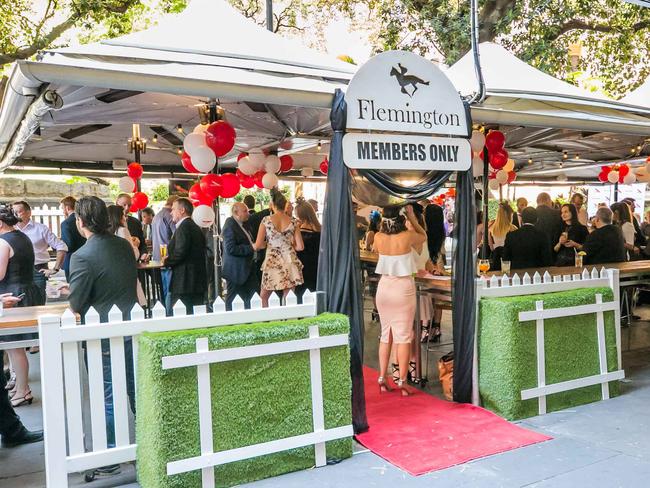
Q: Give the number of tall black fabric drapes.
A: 2